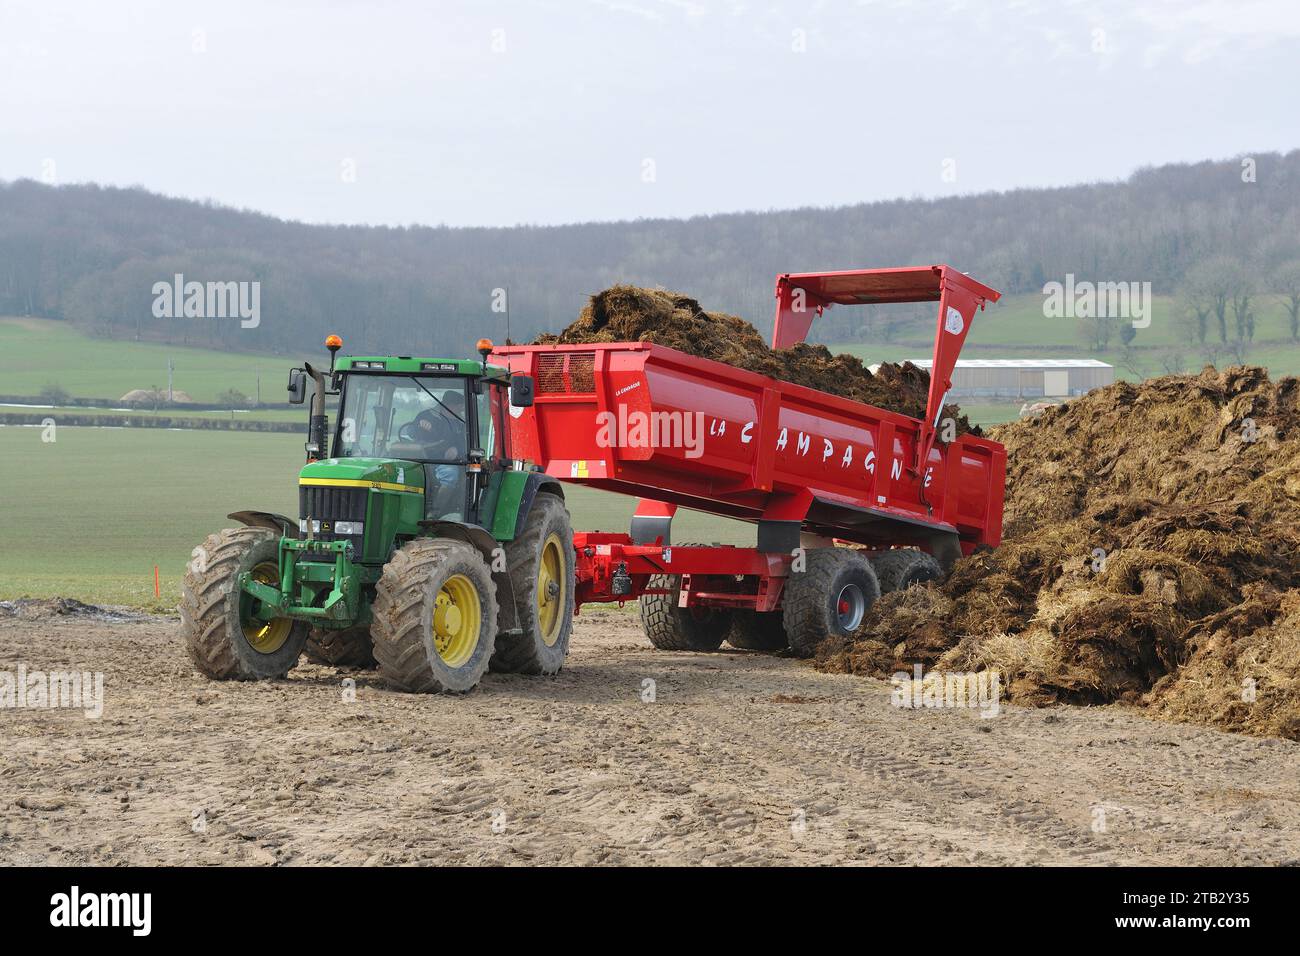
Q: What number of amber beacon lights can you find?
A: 2